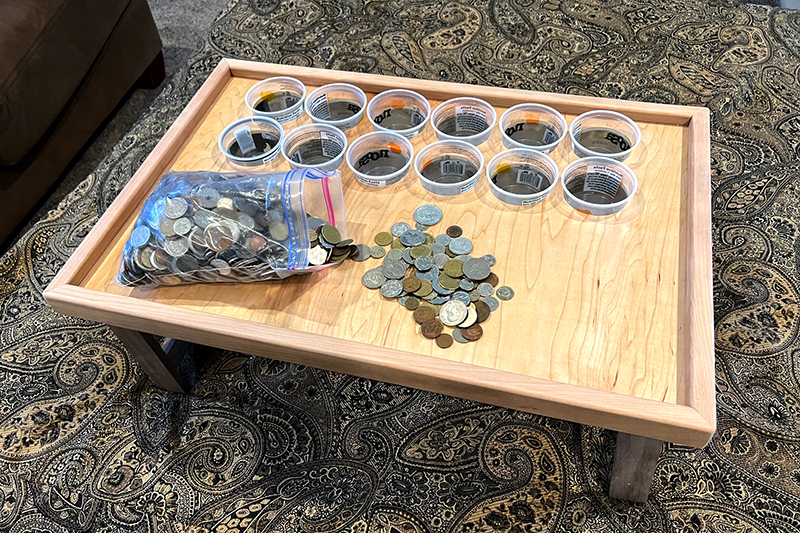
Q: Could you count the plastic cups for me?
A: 12